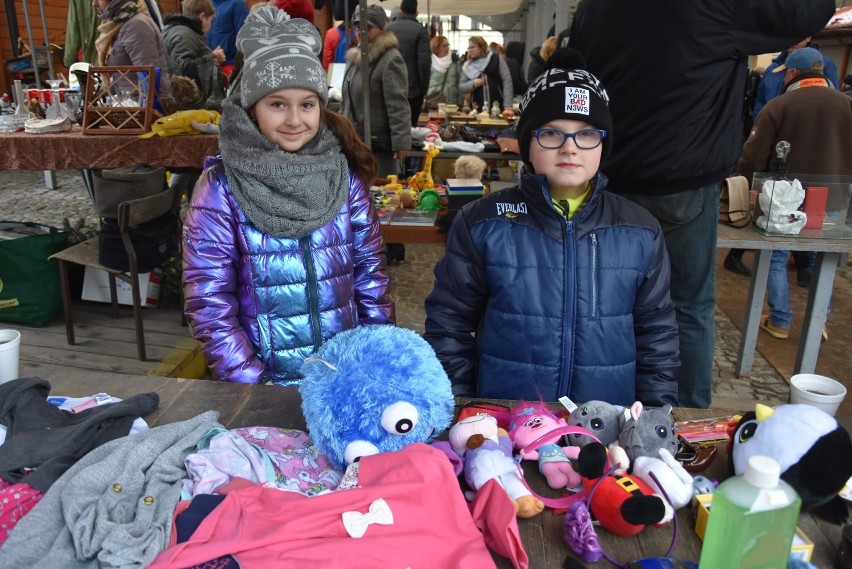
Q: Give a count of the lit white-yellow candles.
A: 0